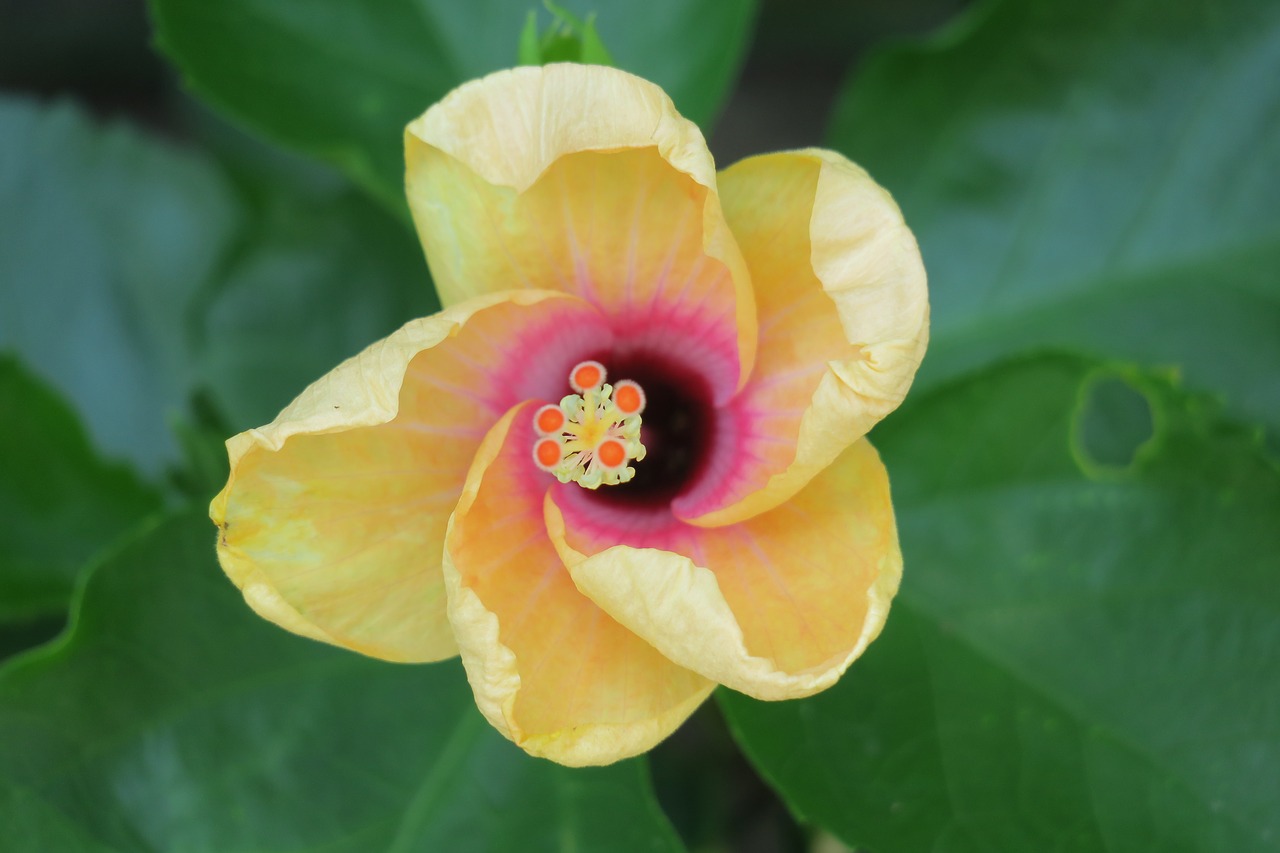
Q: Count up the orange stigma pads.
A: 5